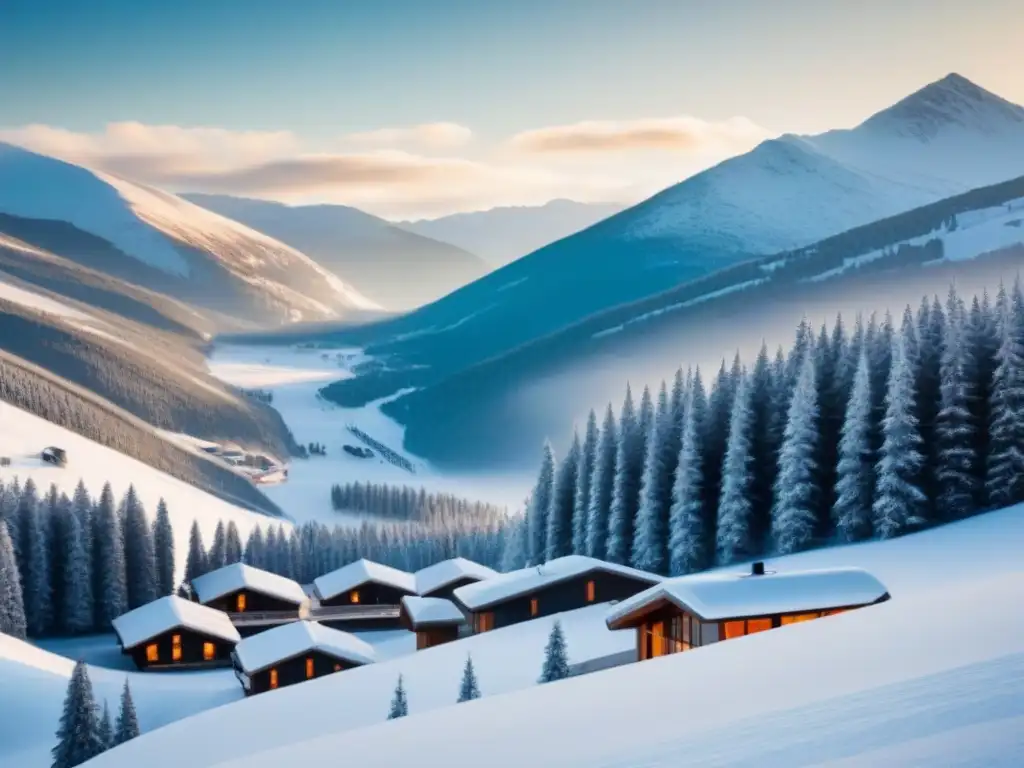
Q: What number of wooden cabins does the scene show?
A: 8